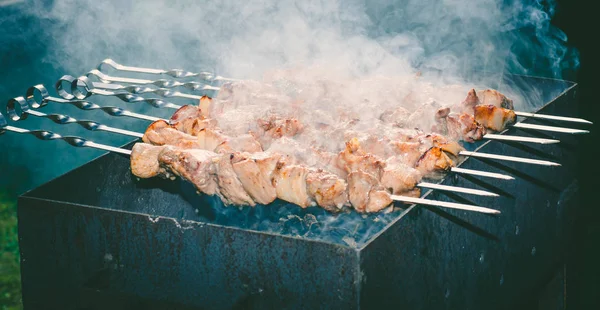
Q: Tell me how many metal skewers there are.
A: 7